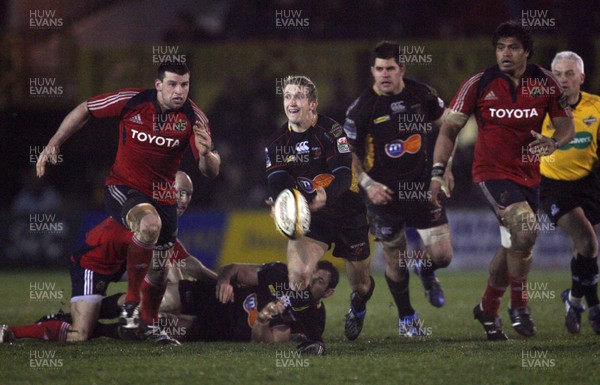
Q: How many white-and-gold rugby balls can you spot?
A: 1